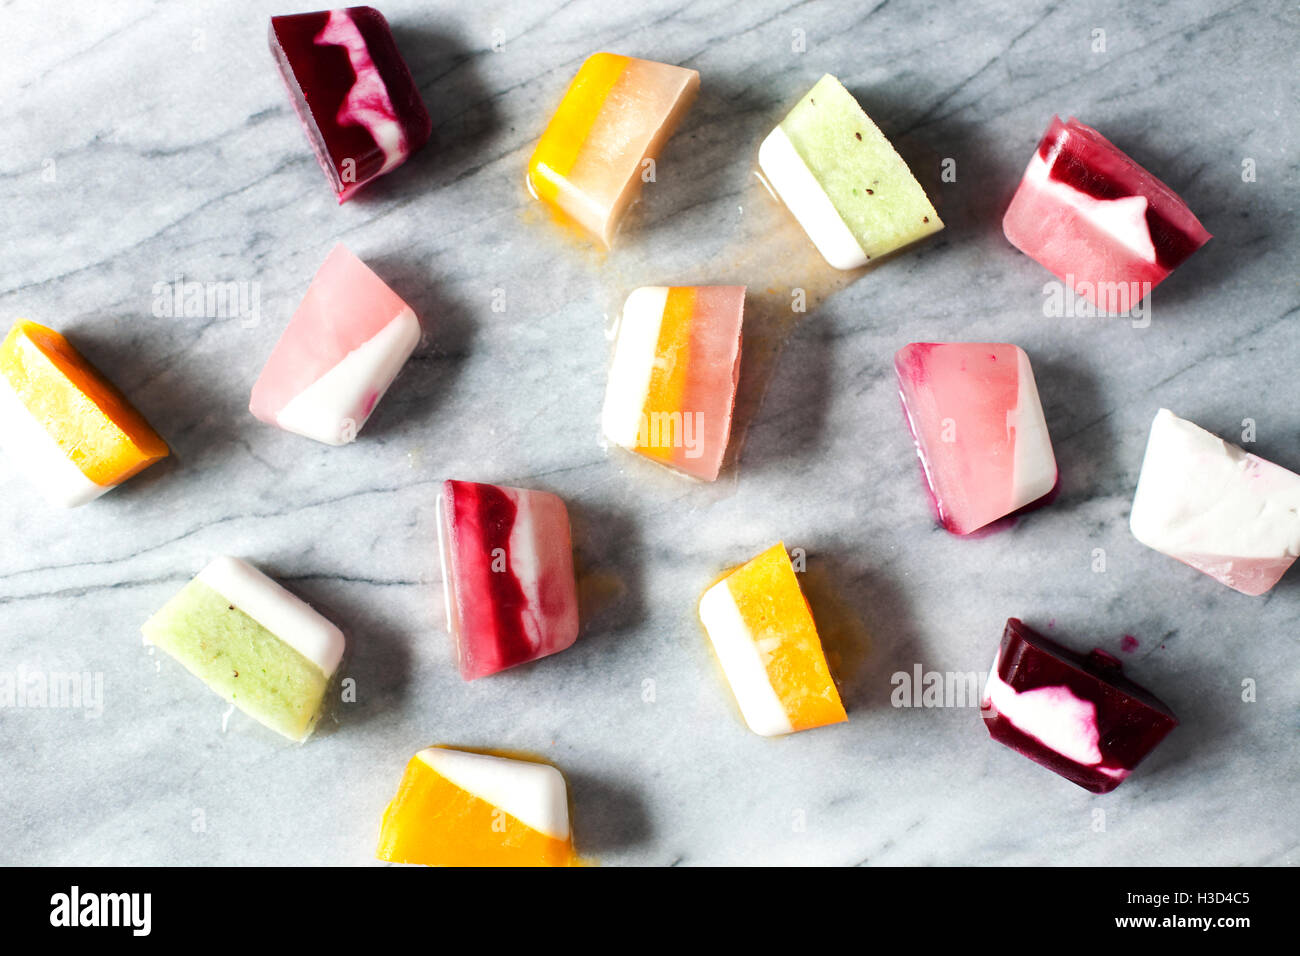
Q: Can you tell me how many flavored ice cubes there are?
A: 14